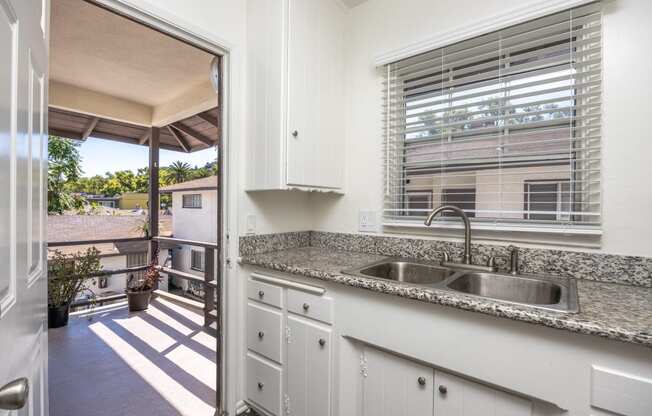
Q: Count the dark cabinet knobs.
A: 8